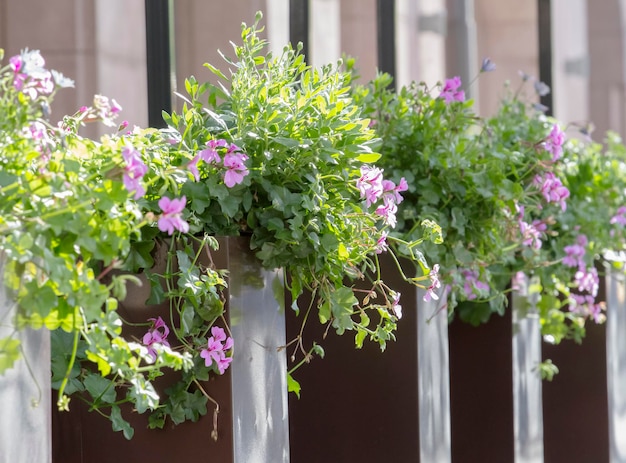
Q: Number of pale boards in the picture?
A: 5